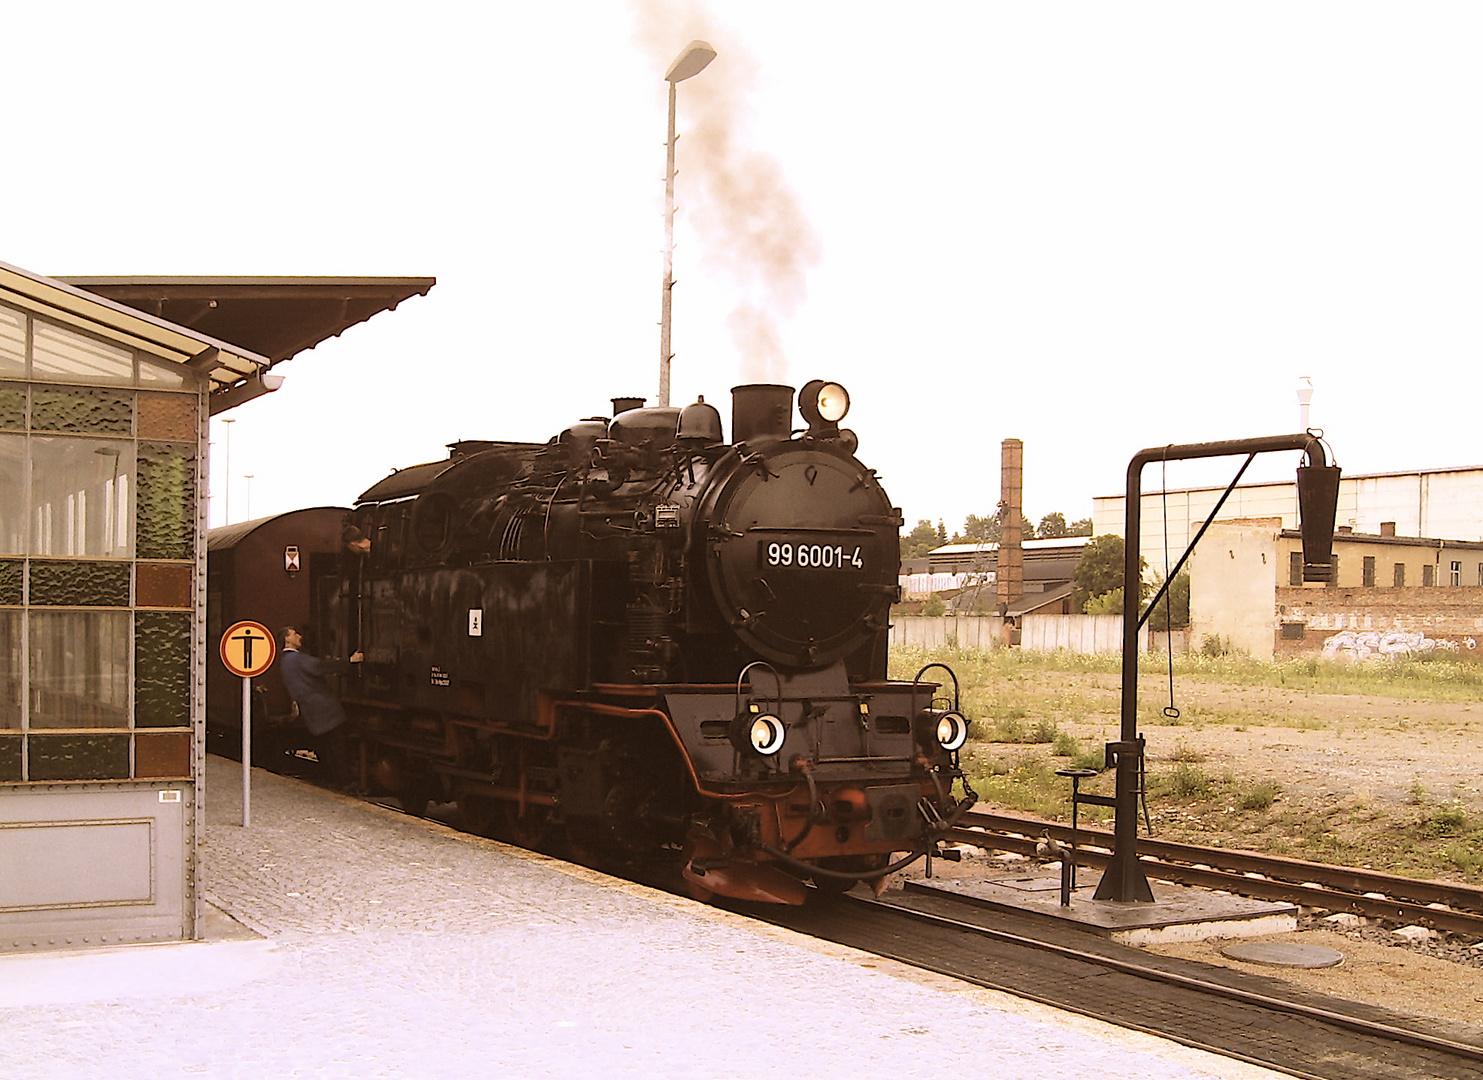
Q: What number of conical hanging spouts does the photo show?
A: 1